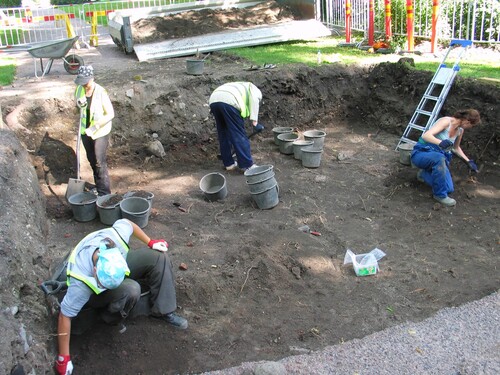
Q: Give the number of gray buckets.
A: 15